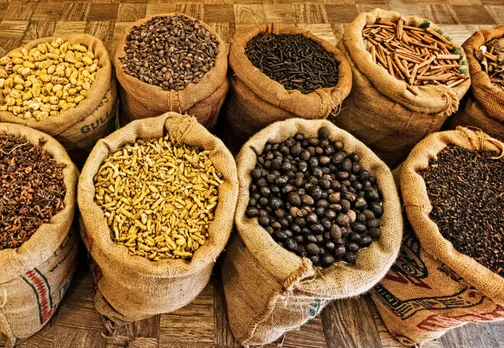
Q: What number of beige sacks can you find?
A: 9